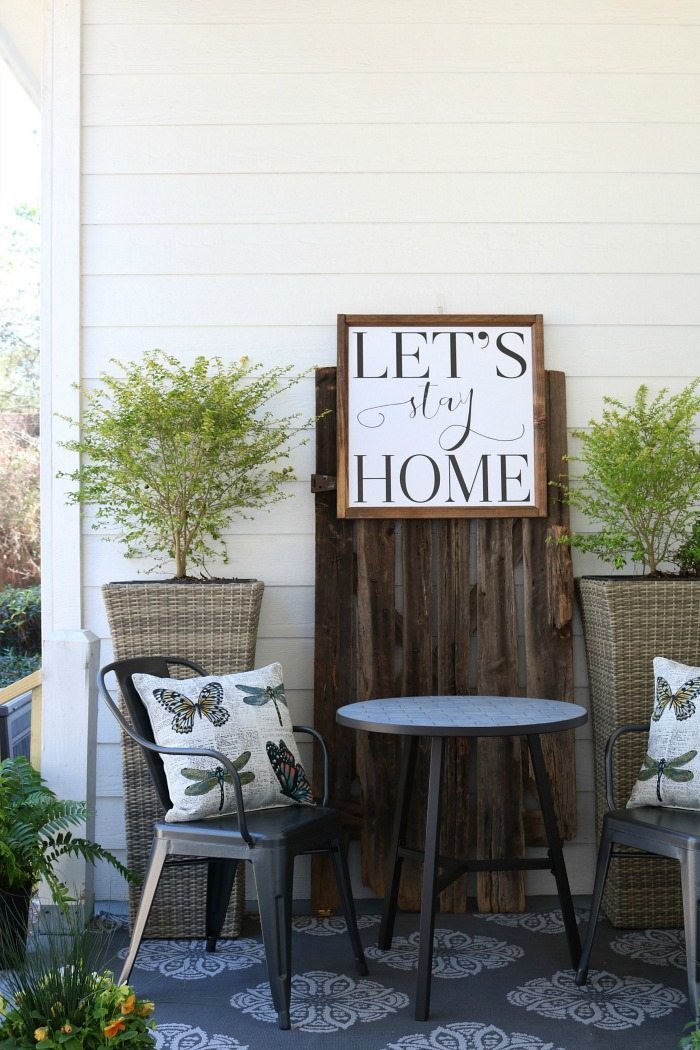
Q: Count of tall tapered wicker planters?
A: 2